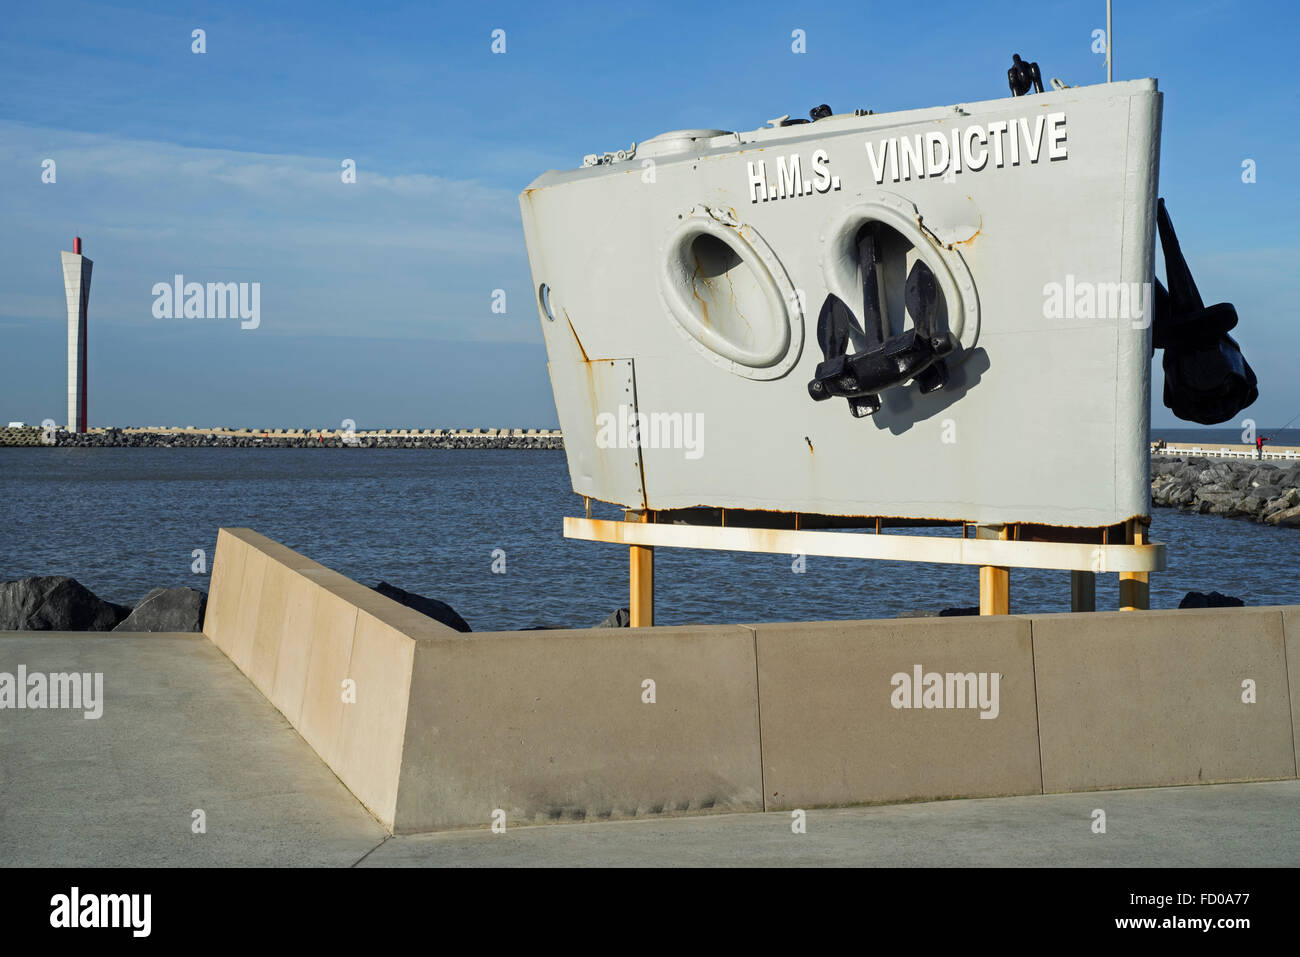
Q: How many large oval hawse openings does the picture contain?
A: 2